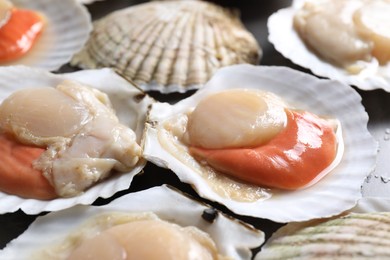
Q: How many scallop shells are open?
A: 5